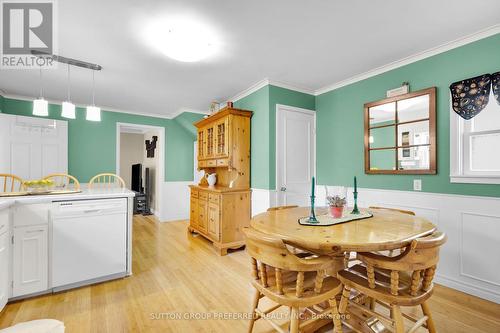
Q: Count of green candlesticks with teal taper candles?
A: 2